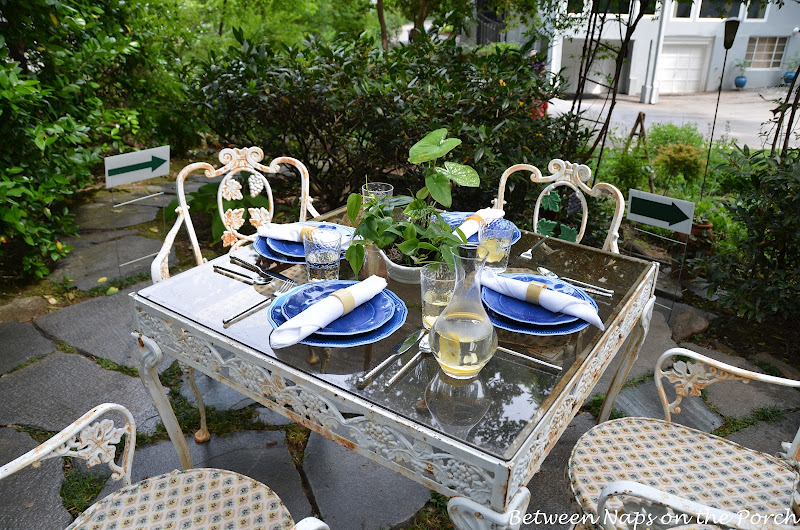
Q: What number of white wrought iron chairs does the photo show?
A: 4